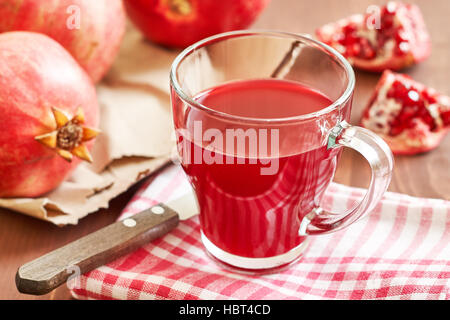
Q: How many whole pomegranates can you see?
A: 3